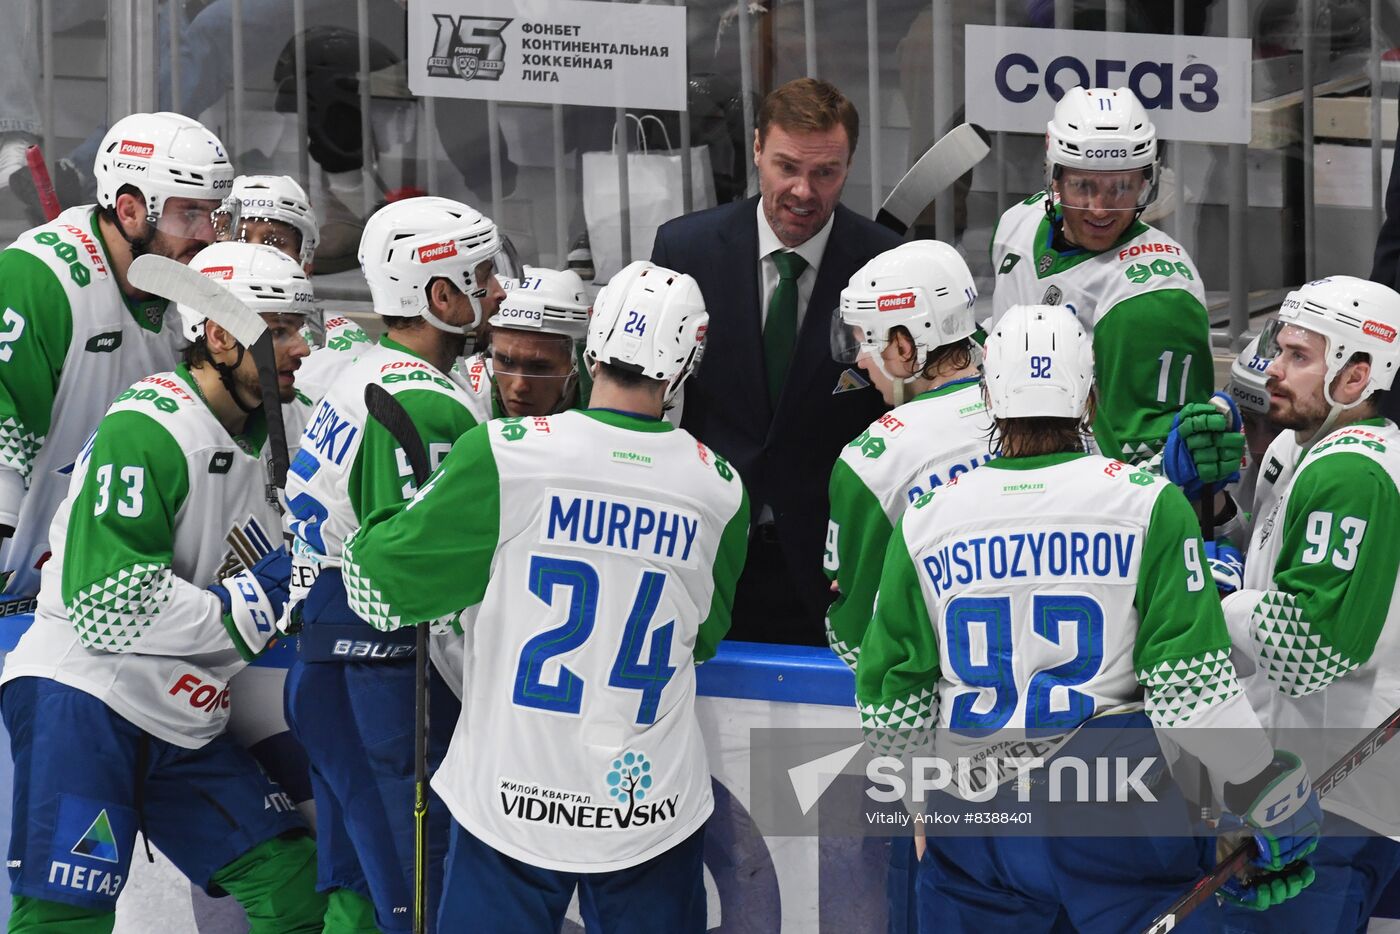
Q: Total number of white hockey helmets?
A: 11